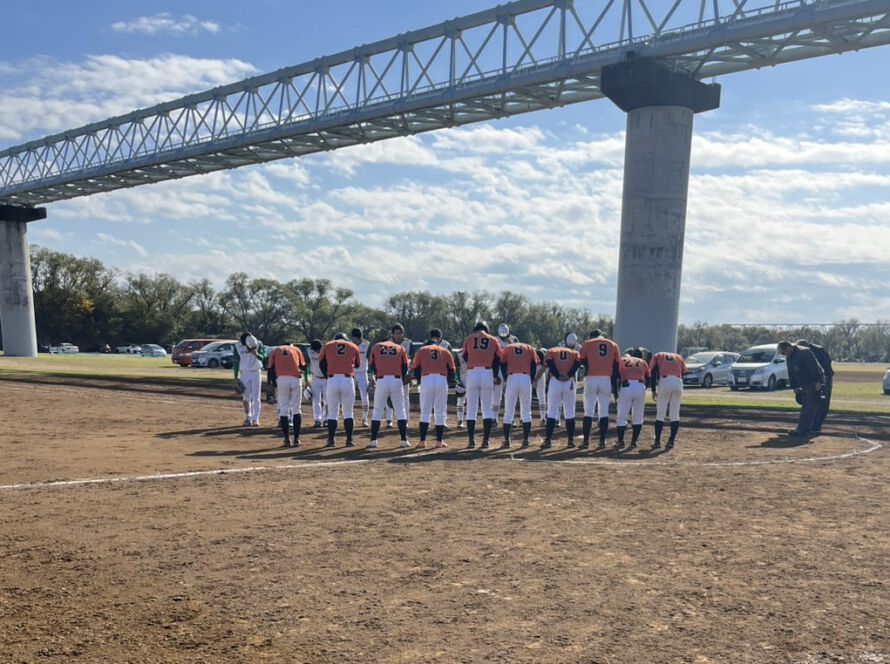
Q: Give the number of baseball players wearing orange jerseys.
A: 10